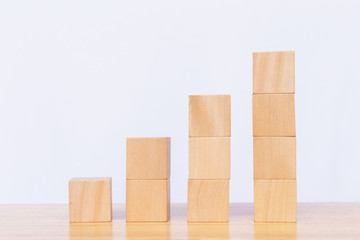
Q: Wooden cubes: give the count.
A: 10